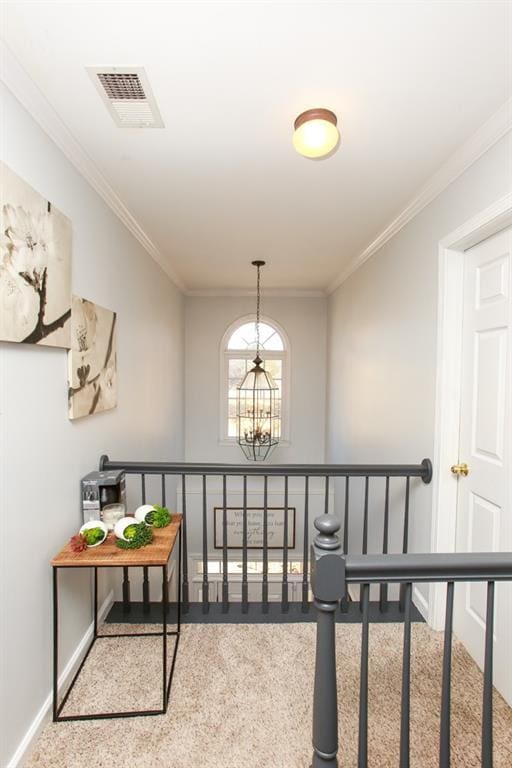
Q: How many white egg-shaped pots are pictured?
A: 3